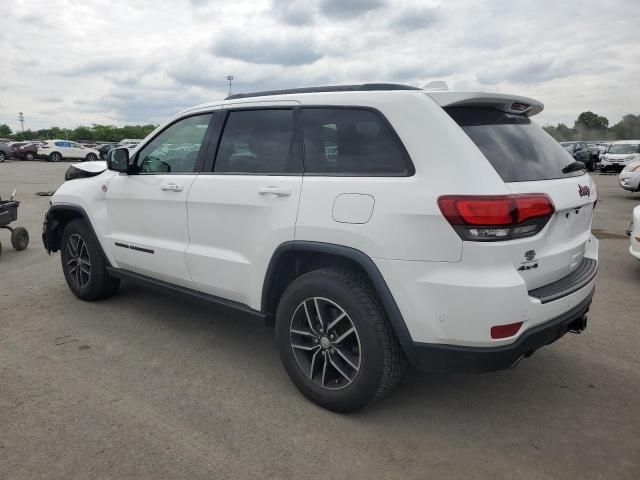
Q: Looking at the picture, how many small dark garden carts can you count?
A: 1